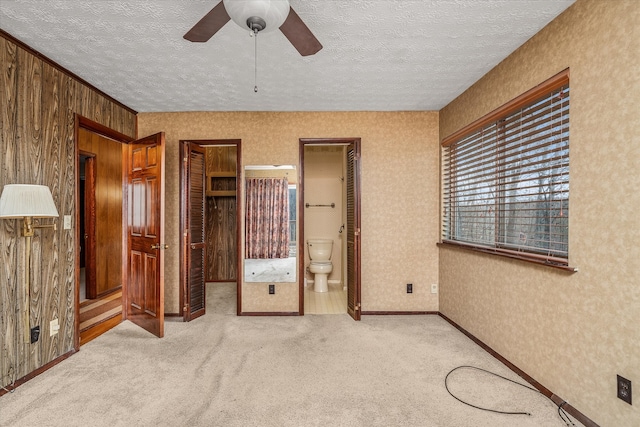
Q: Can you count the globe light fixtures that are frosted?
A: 1